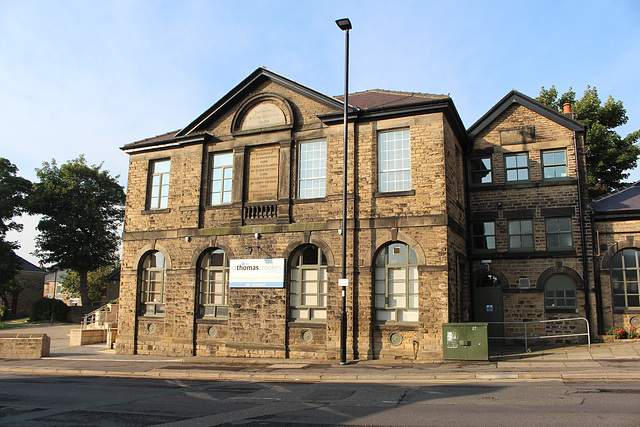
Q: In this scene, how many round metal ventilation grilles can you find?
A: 5